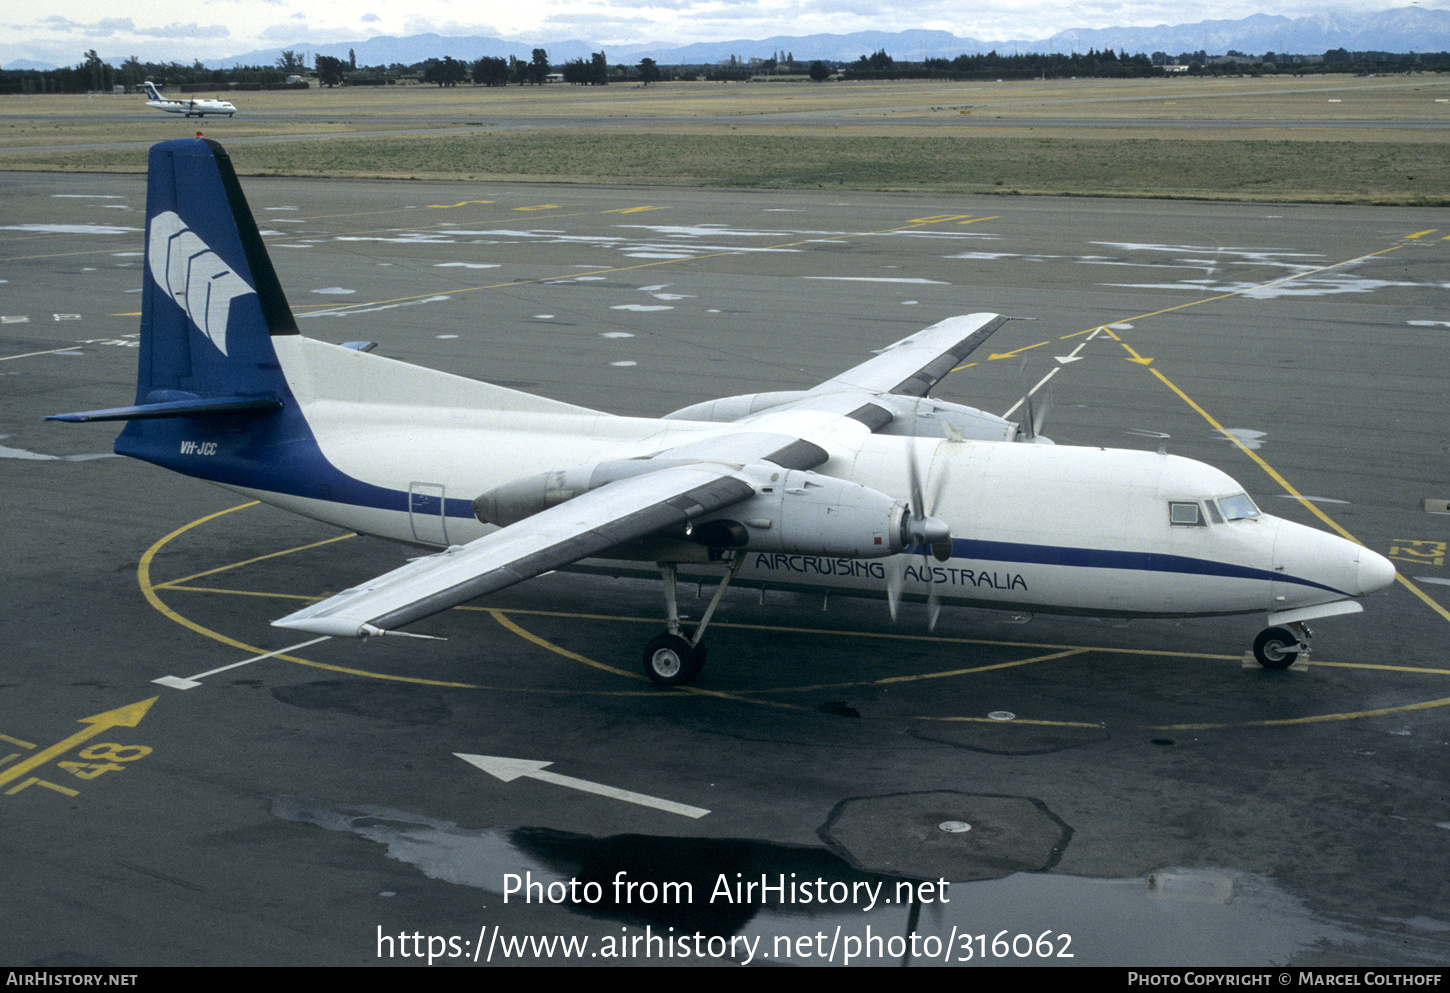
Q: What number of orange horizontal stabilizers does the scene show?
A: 0